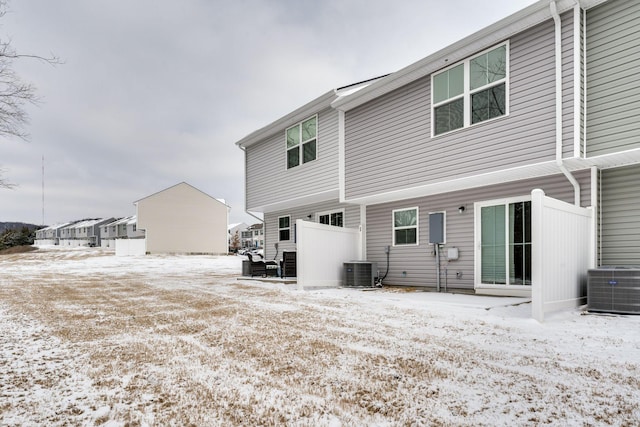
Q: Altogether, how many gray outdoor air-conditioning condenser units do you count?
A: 2